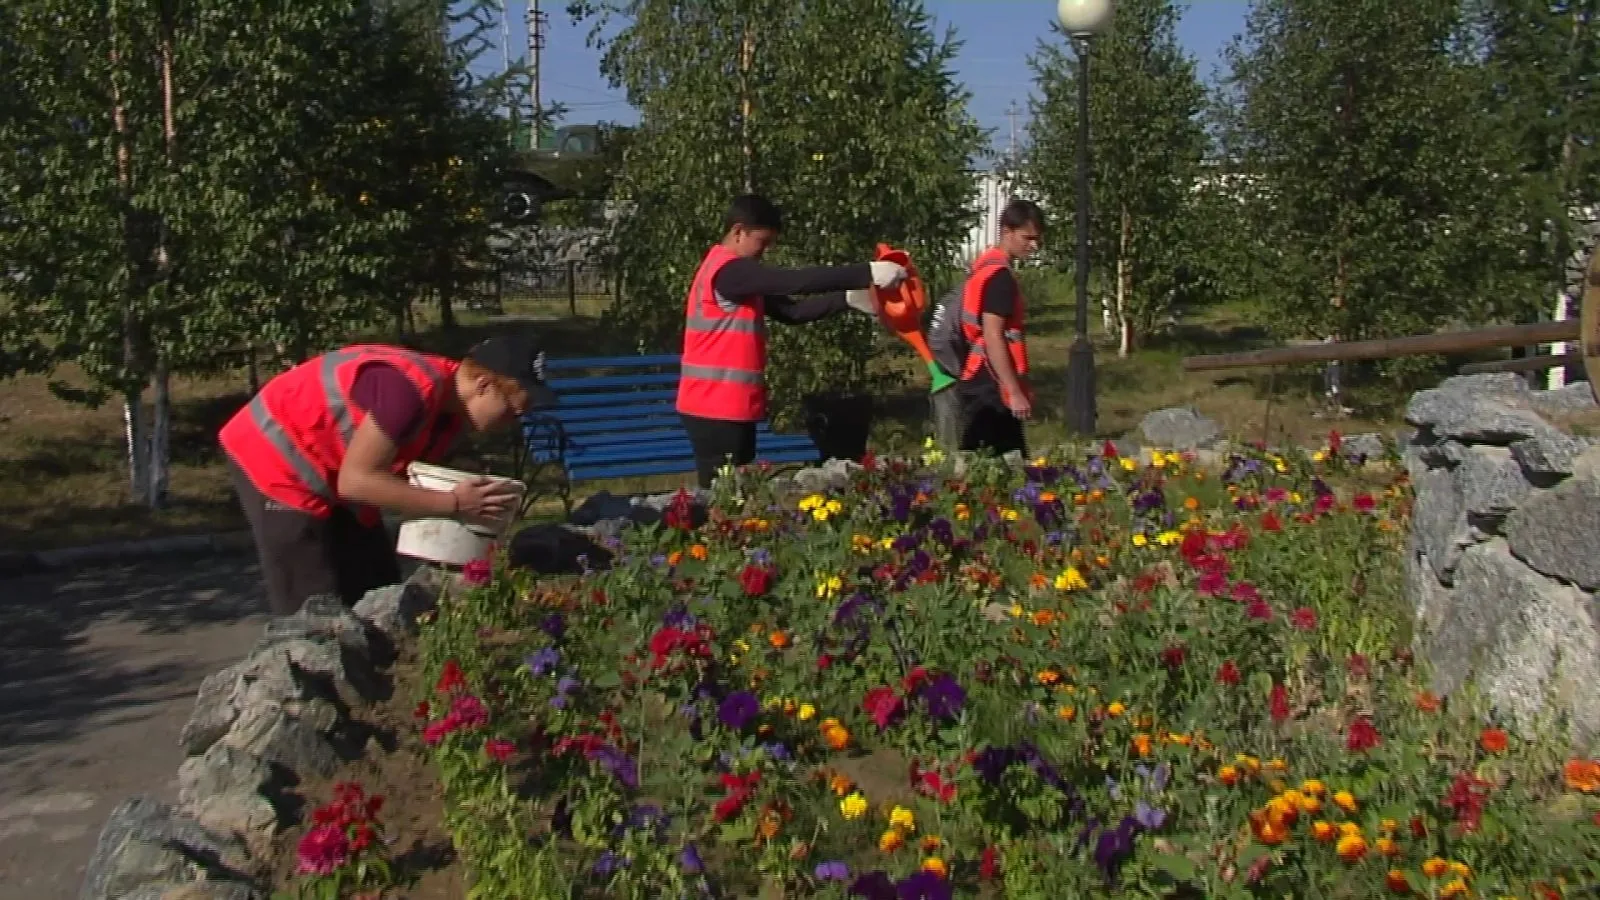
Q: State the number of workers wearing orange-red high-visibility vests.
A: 3